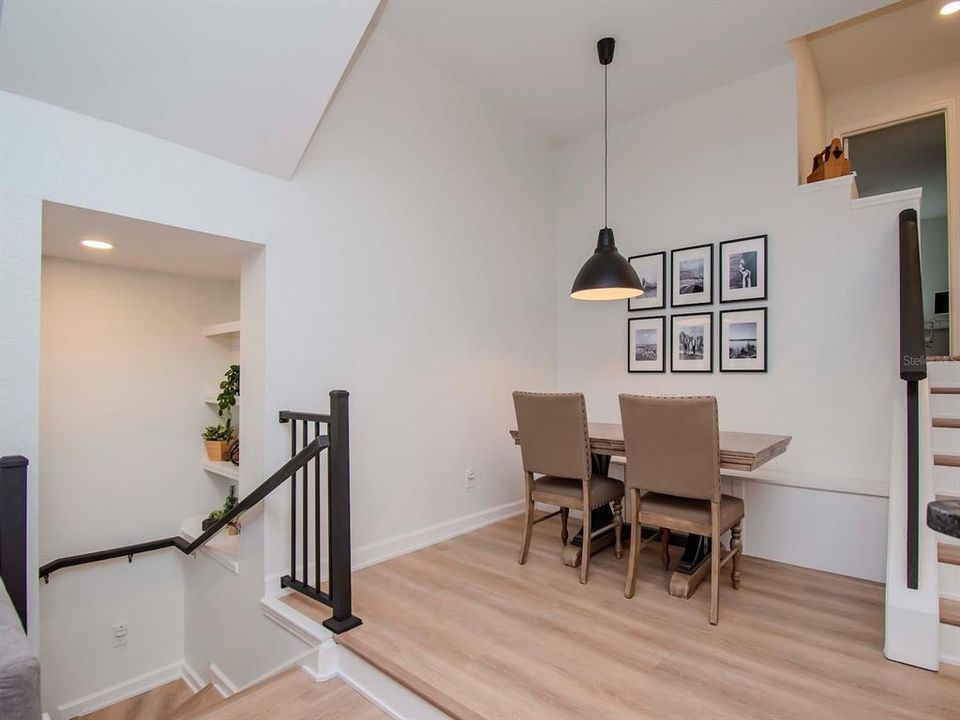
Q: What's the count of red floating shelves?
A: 0